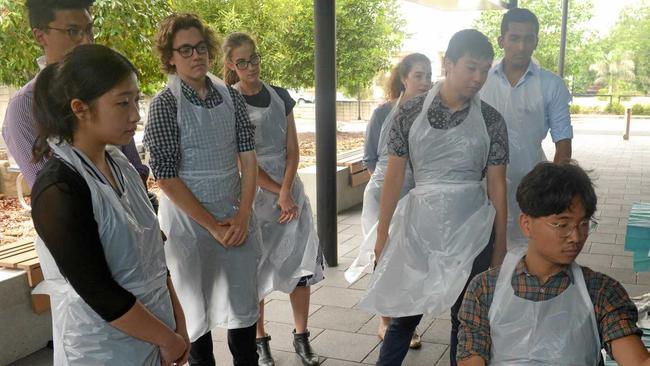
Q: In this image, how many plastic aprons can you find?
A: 7